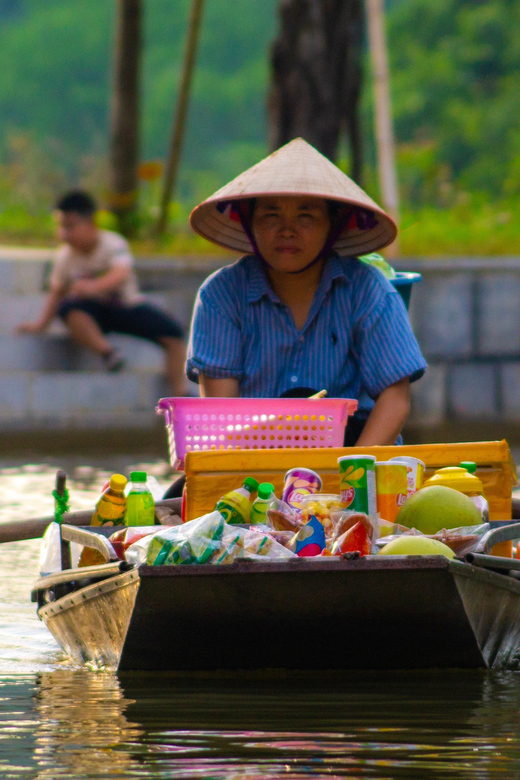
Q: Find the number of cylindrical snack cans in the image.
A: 4